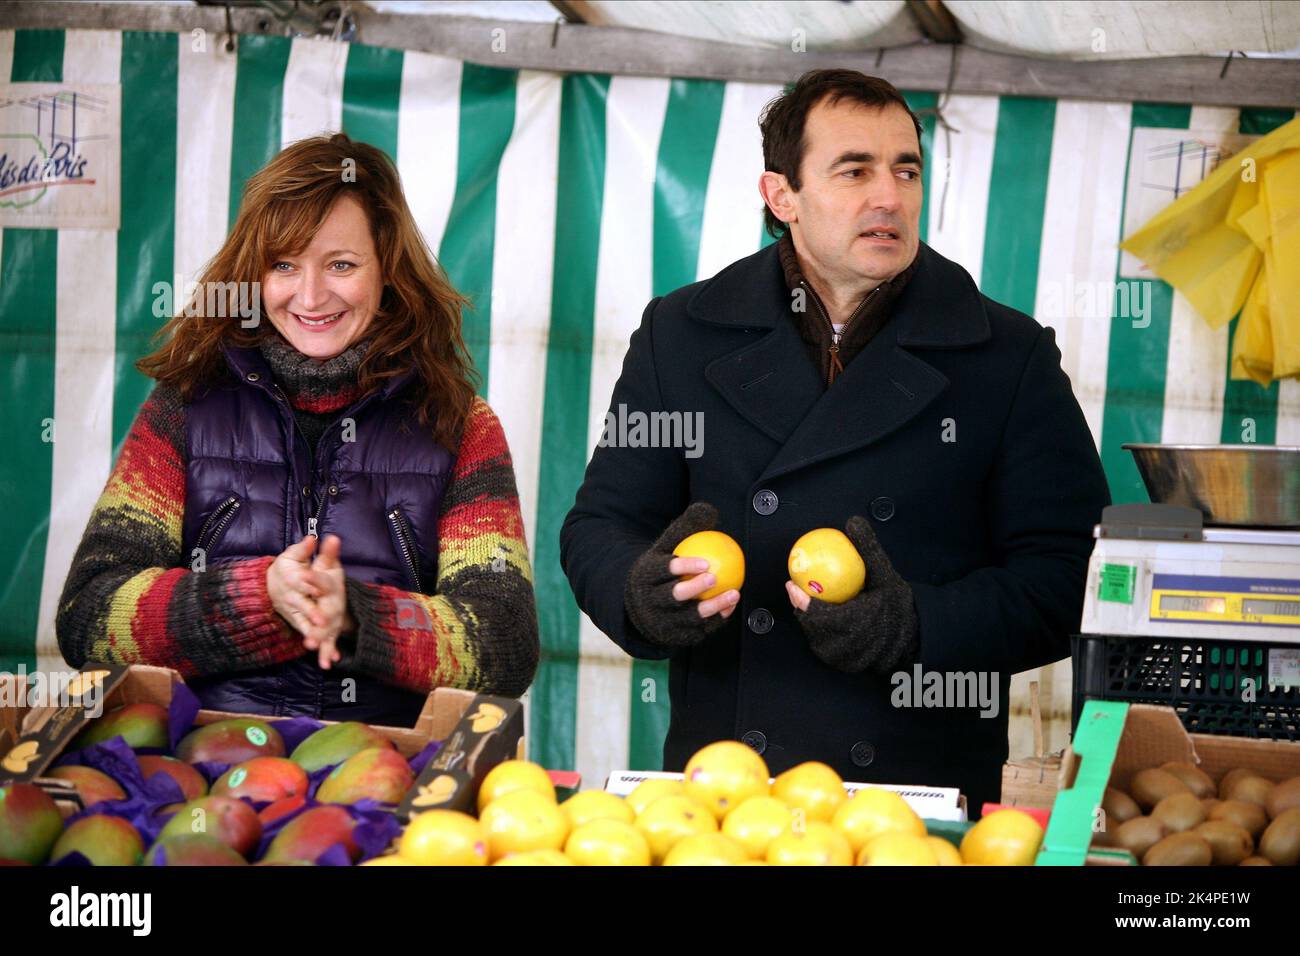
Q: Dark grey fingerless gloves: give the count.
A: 2